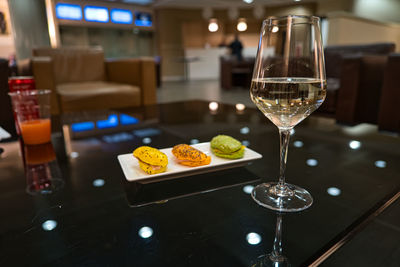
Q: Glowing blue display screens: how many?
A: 4